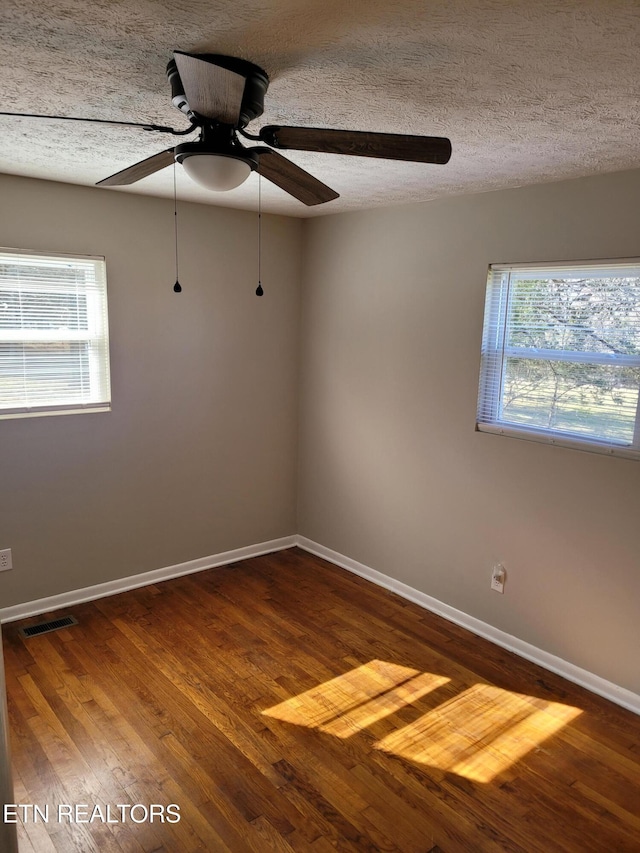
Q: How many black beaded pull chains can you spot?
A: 2